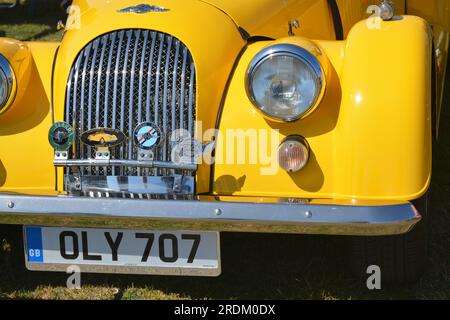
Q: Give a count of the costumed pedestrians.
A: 0